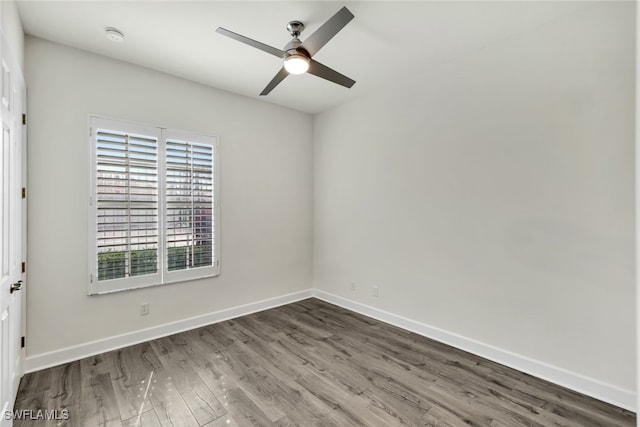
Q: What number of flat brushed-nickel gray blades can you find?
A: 4